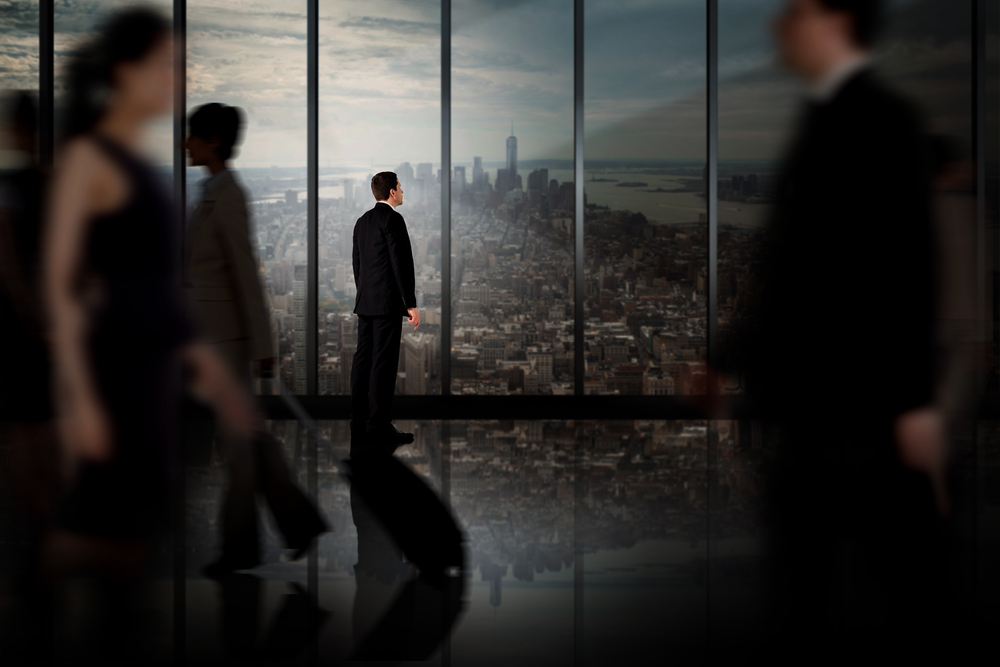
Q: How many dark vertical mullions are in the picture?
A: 7